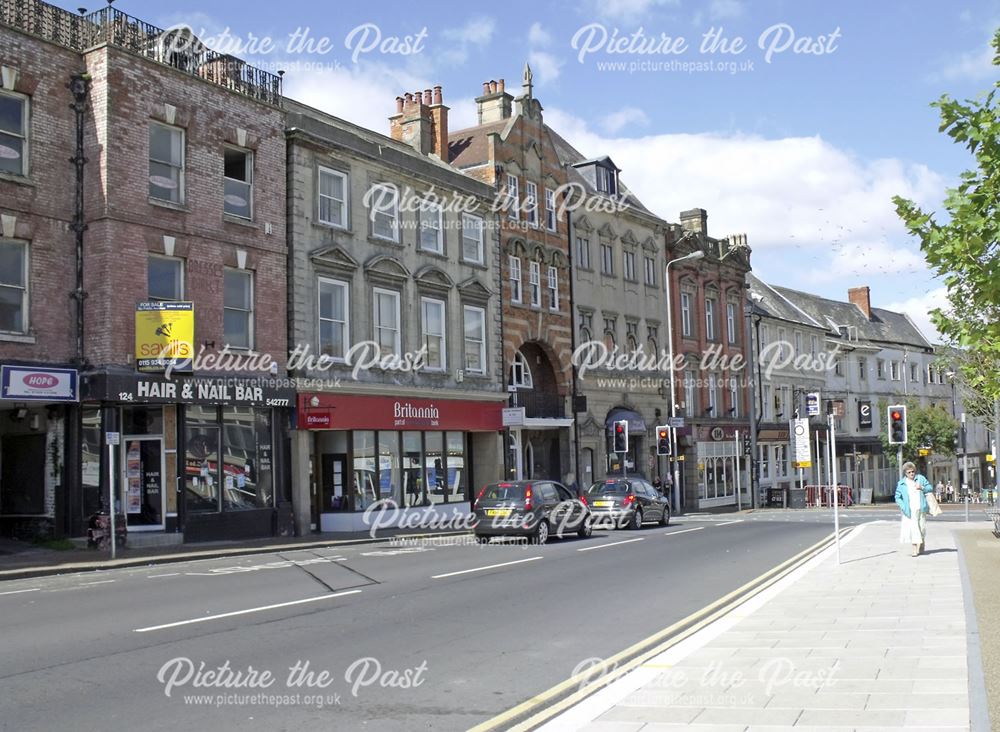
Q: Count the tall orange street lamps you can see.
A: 0